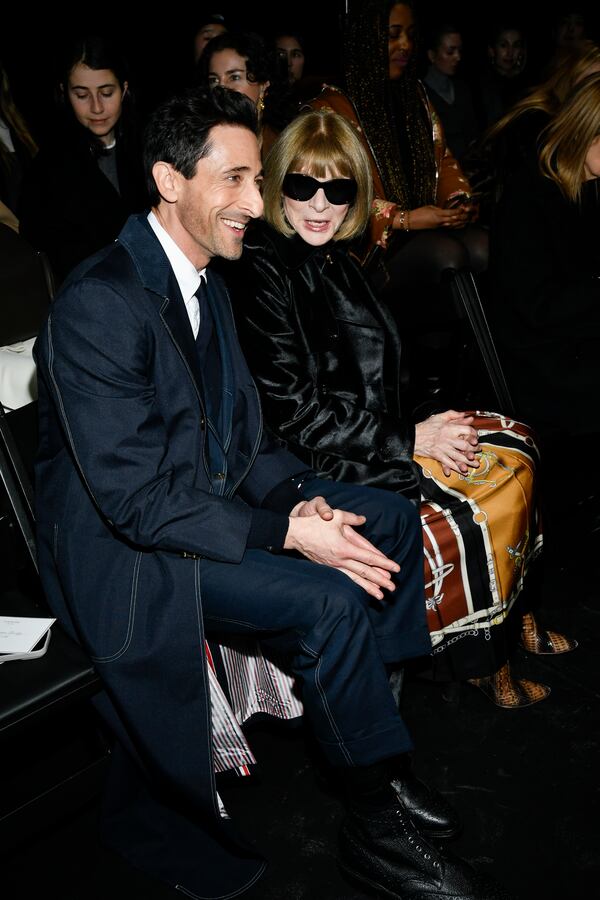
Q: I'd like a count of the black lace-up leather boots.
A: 2